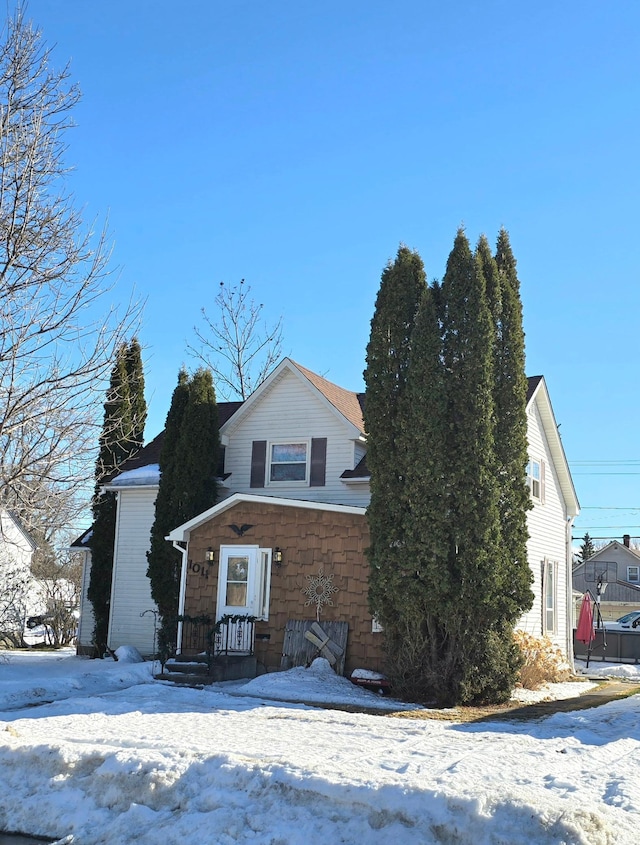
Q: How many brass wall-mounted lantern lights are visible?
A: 2